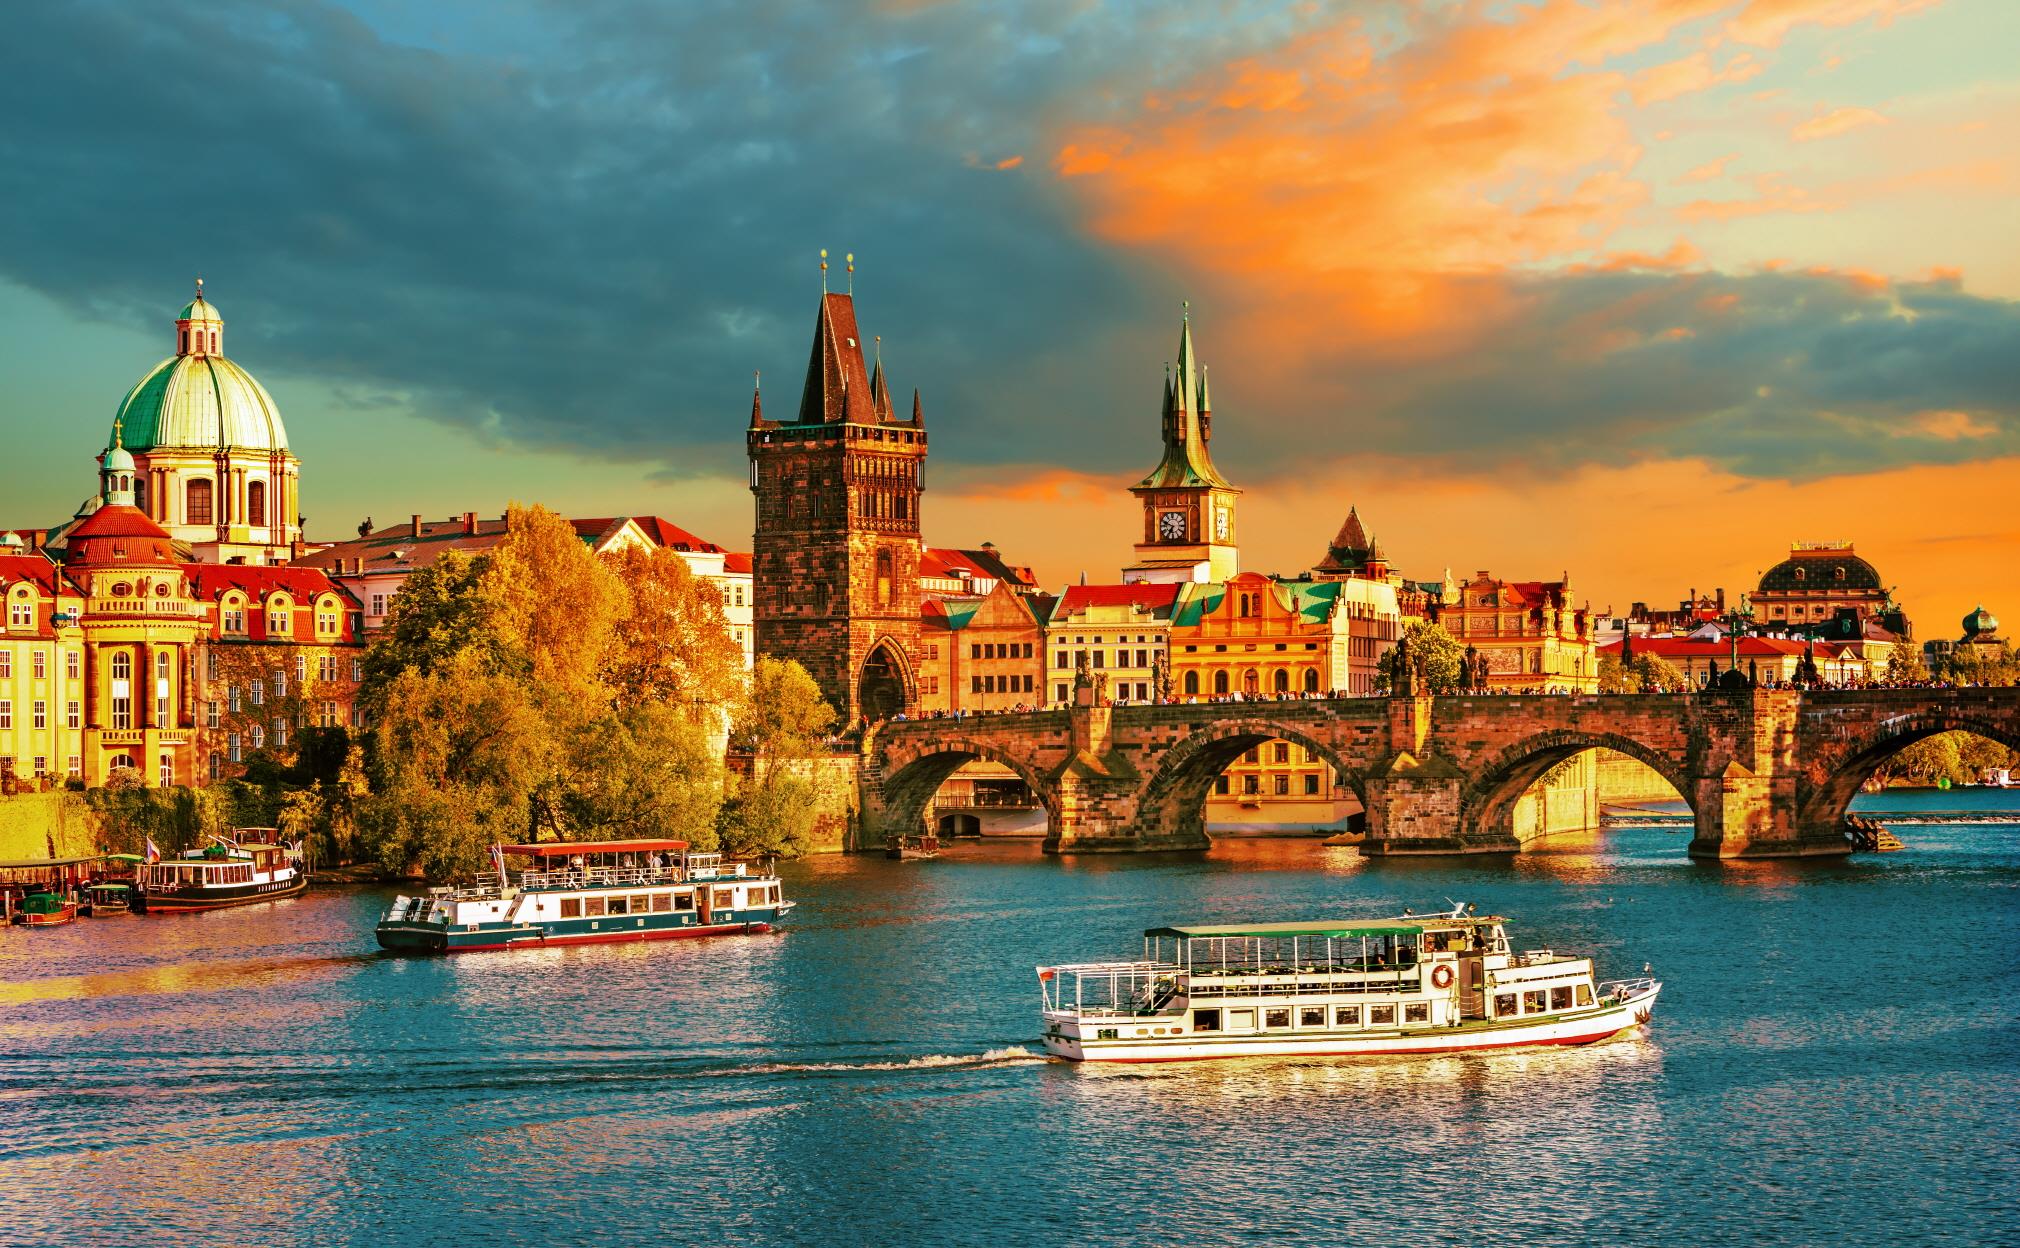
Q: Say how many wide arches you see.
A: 4